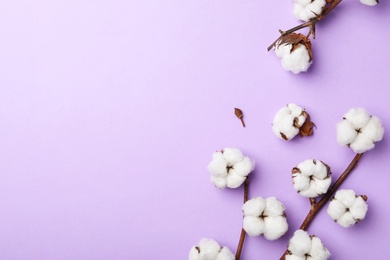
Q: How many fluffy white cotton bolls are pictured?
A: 11